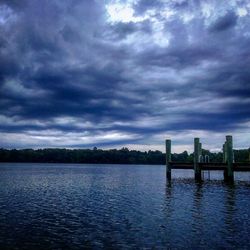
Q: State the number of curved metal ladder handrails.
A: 2